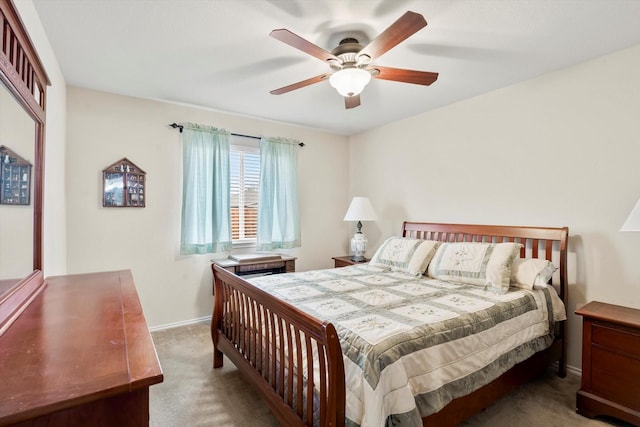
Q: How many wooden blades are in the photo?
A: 5